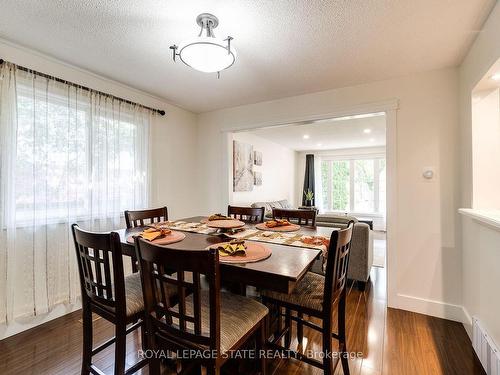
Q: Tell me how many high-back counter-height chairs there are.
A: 6